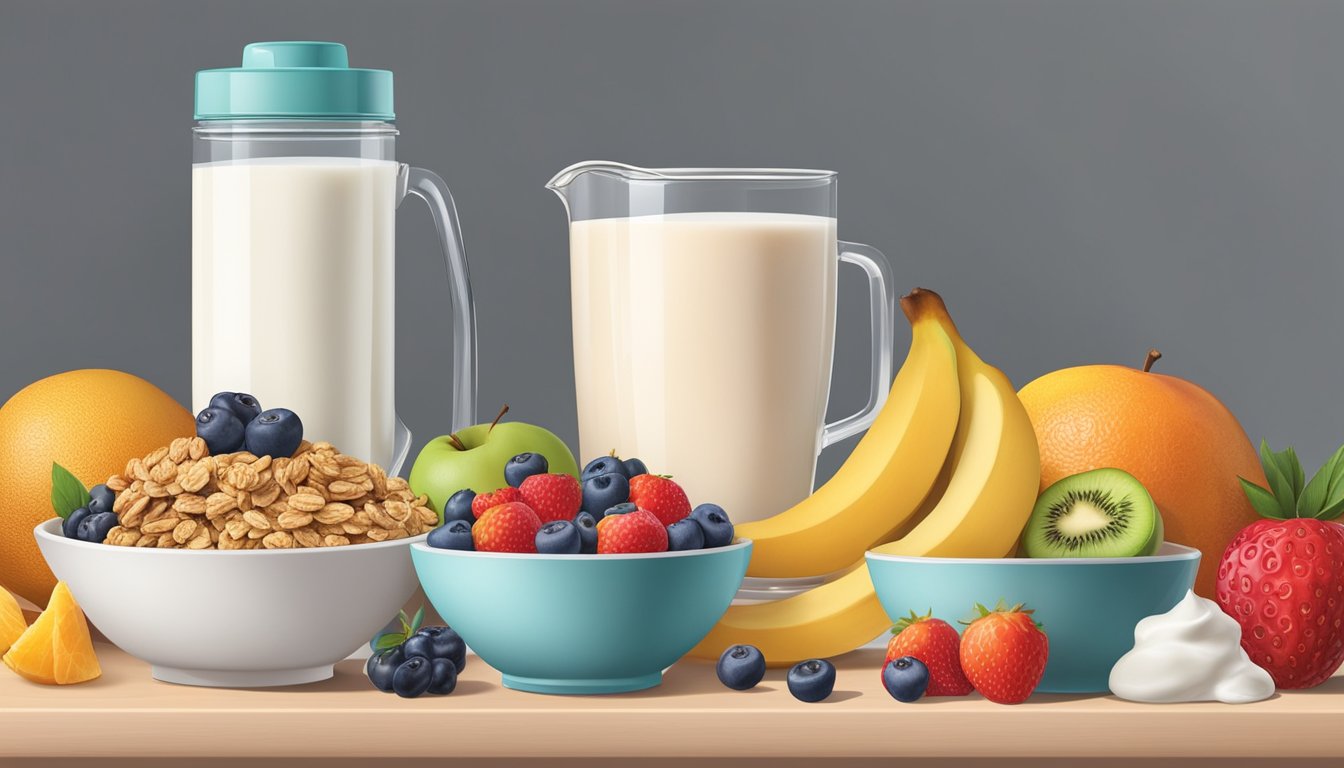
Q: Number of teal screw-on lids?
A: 1